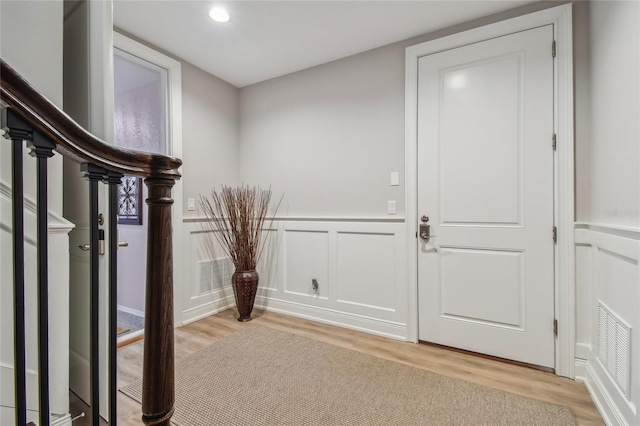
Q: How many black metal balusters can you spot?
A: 4